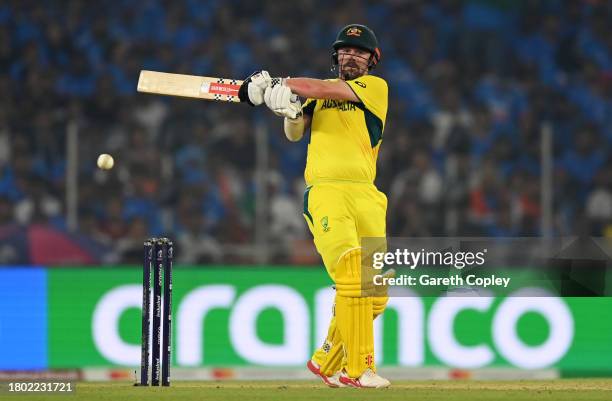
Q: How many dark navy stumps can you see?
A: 3